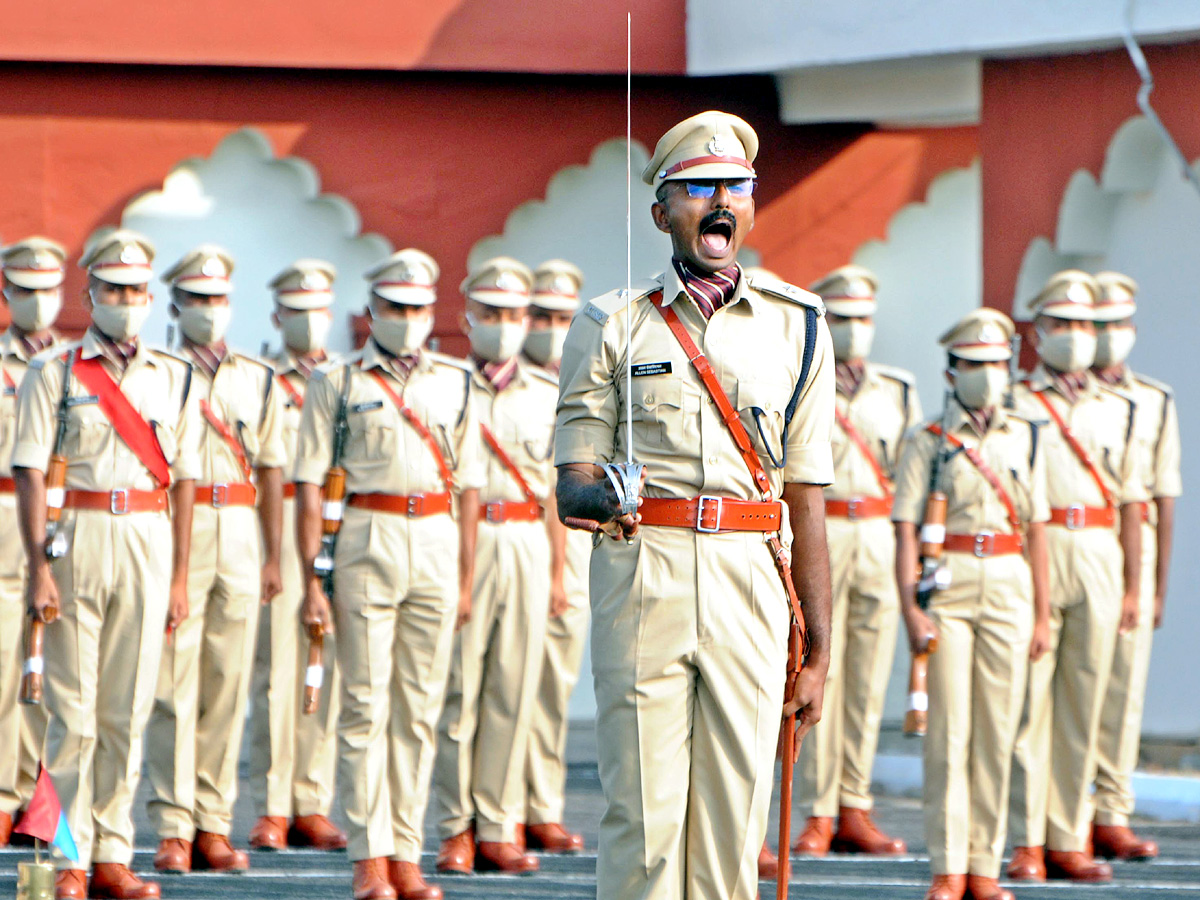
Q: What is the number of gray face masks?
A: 11